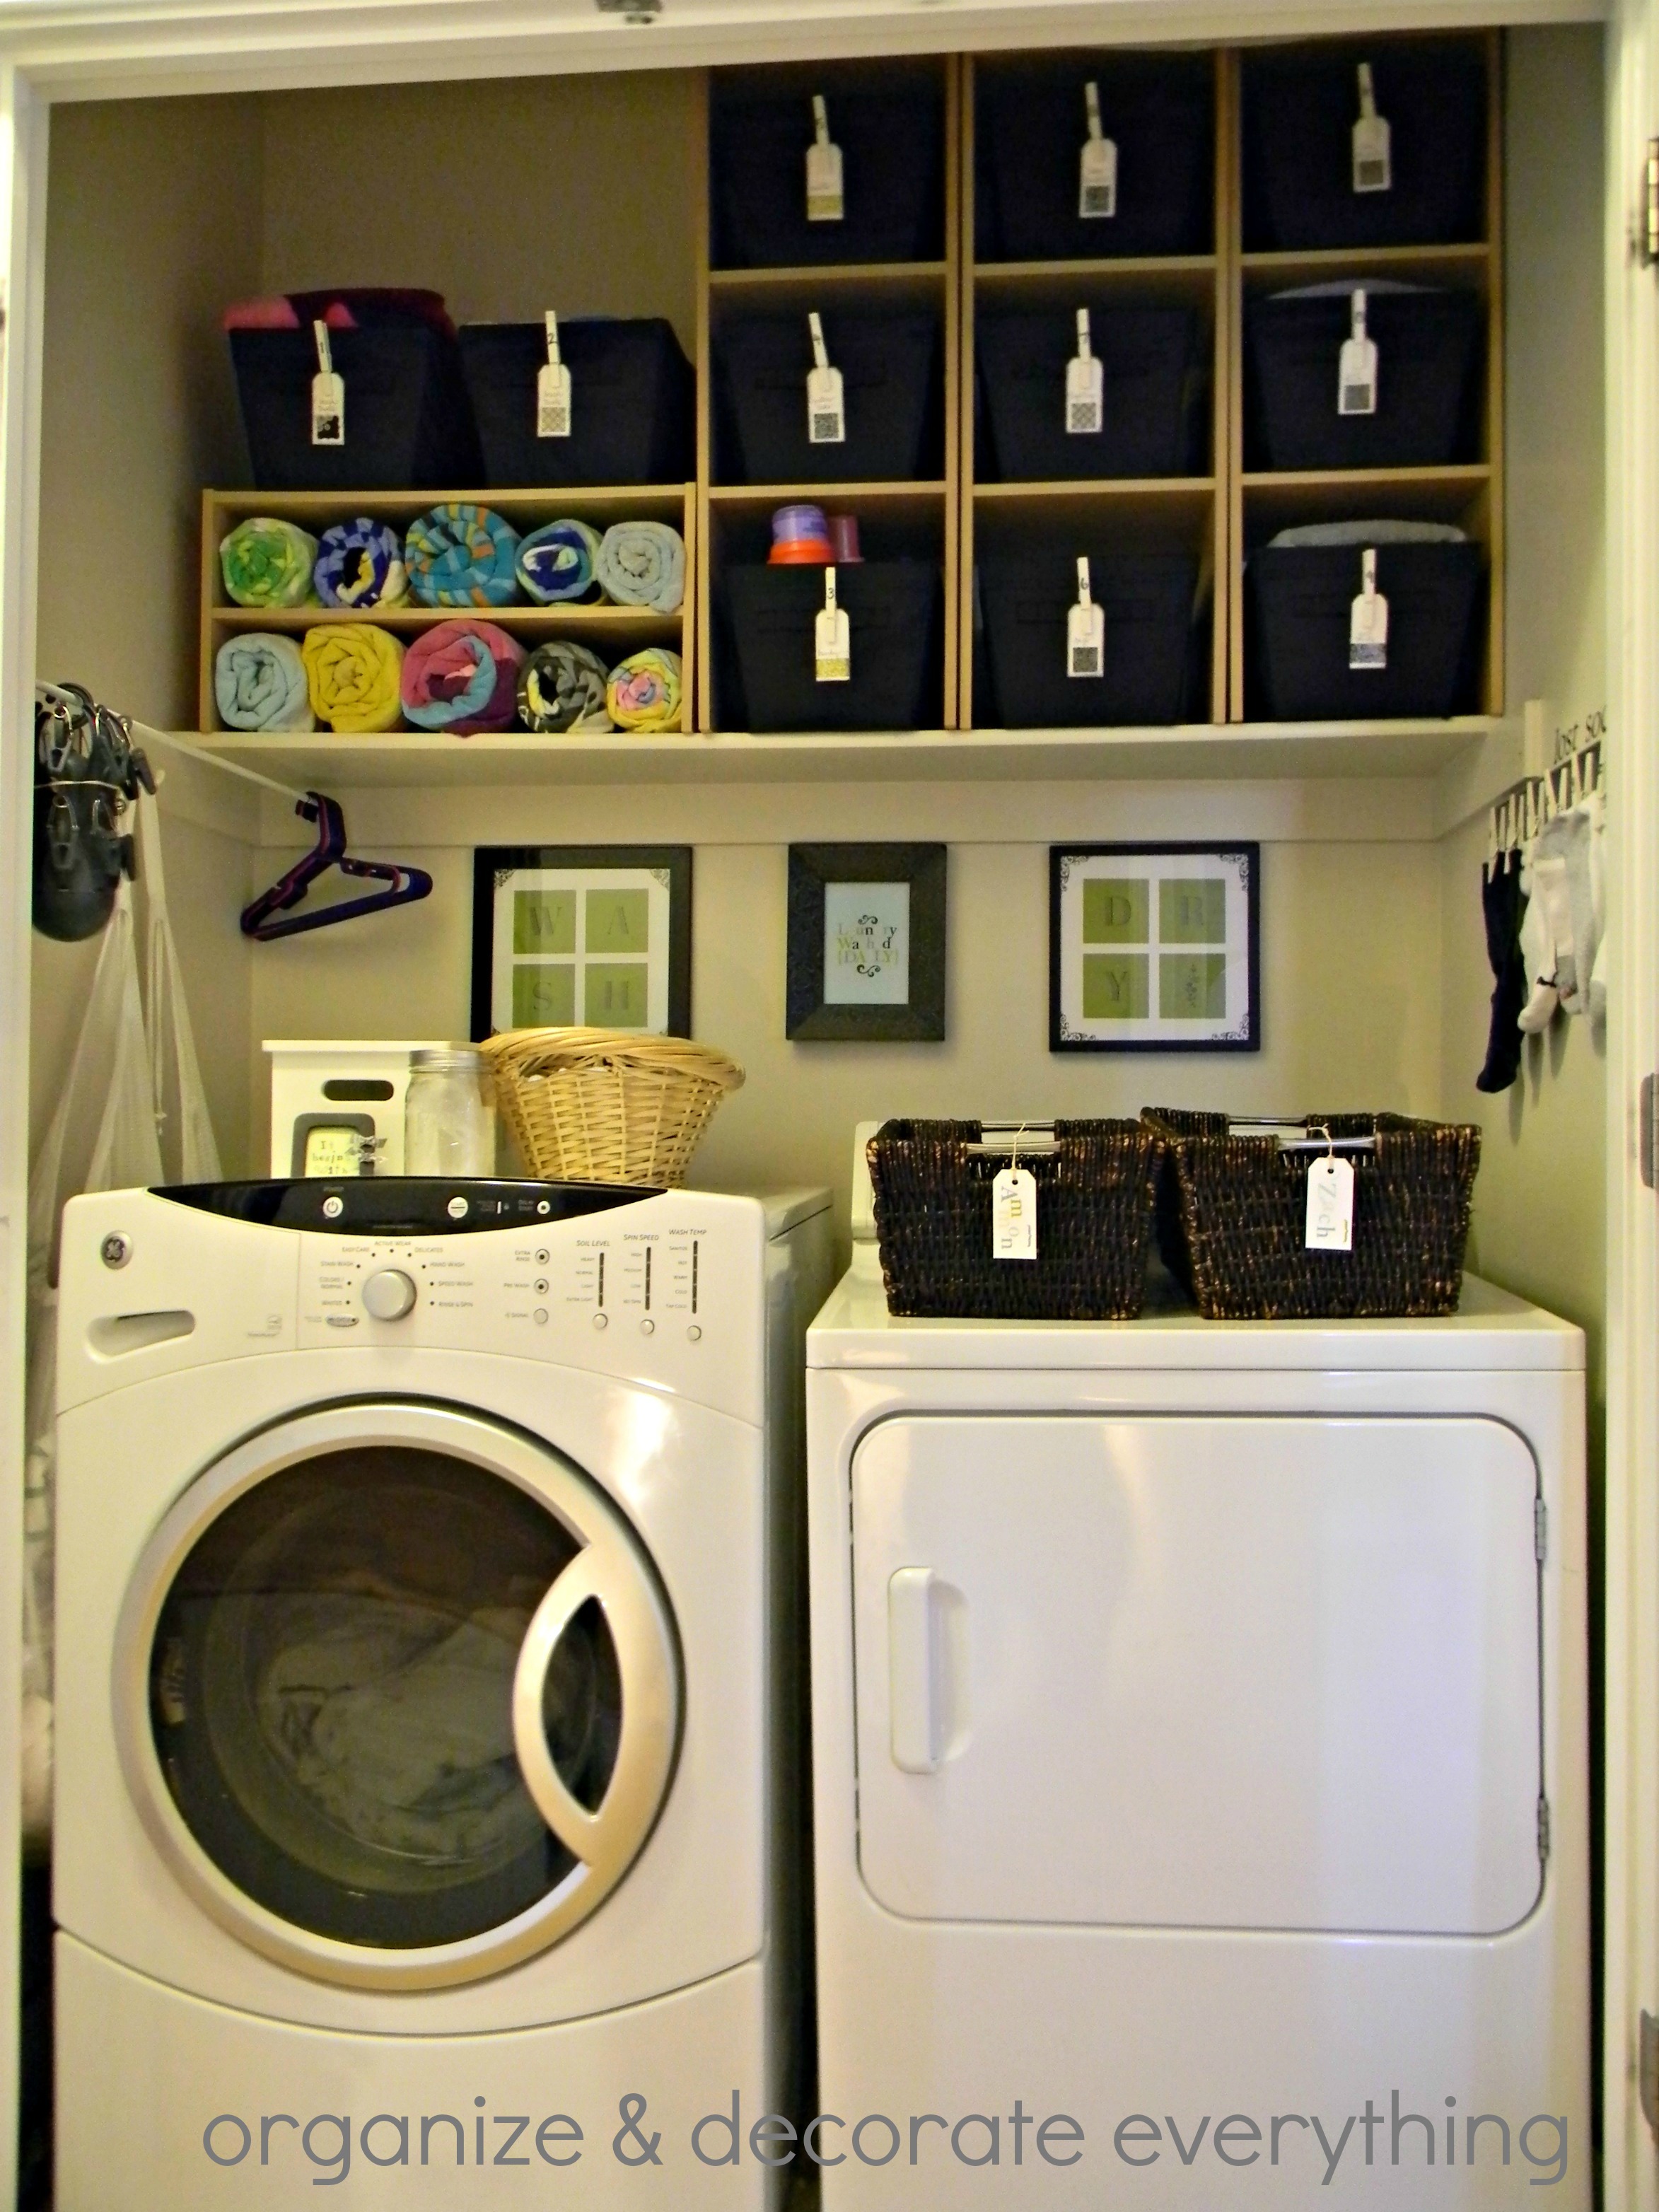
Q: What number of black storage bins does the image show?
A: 11